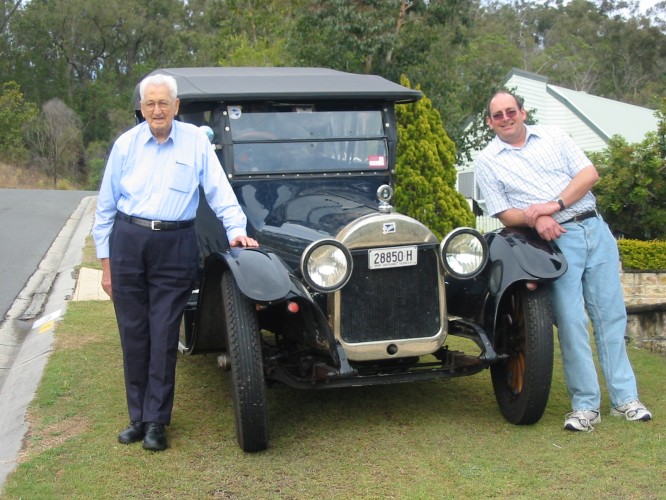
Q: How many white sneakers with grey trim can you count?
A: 2